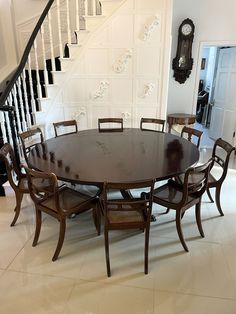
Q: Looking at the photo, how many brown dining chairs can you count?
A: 10